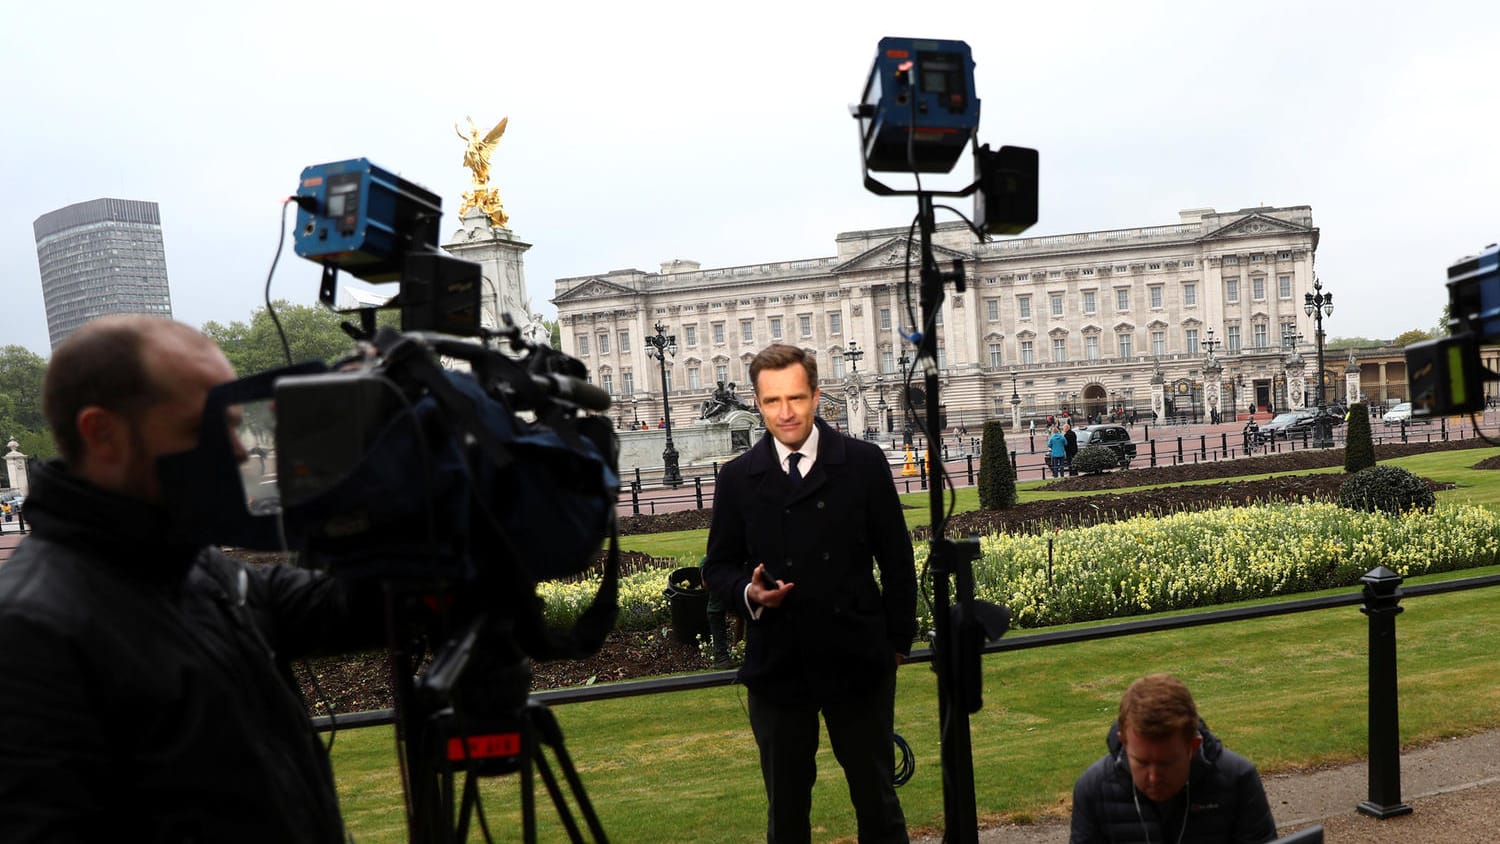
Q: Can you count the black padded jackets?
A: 1